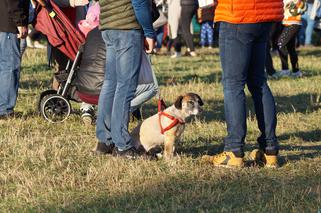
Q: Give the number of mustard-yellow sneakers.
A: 2